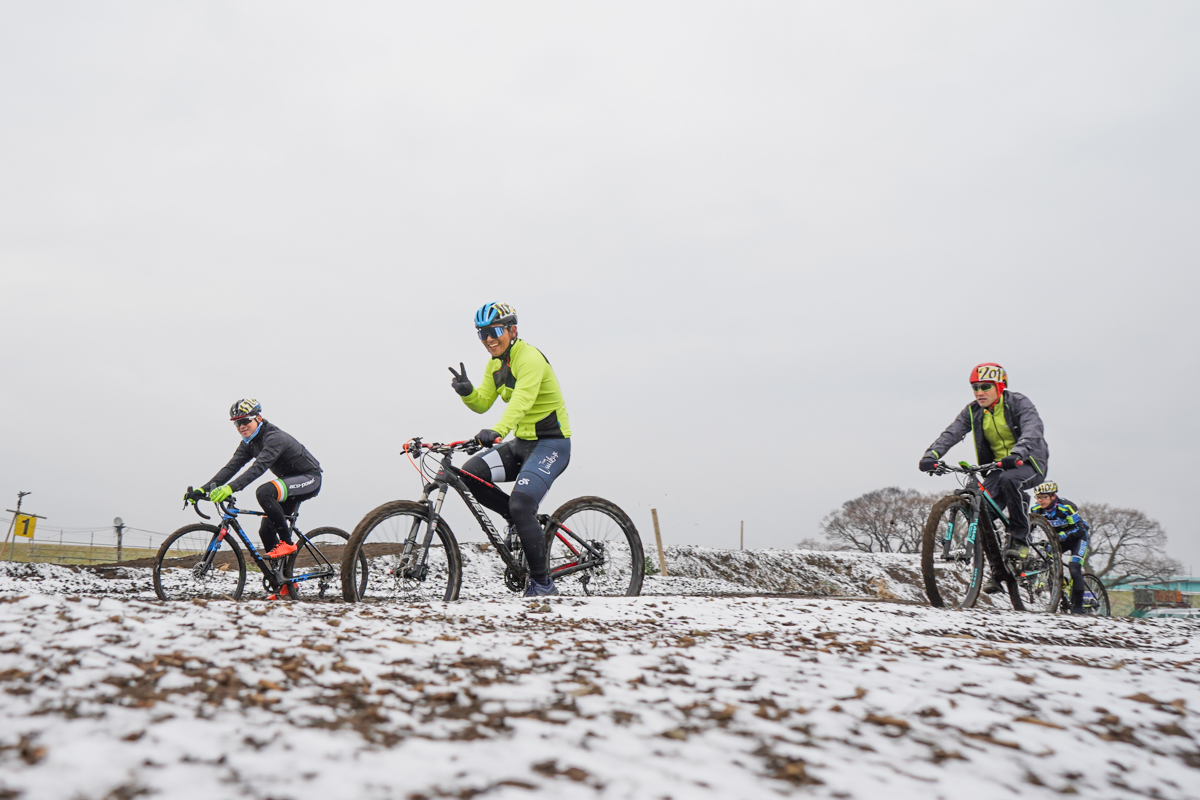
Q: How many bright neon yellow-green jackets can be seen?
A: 1